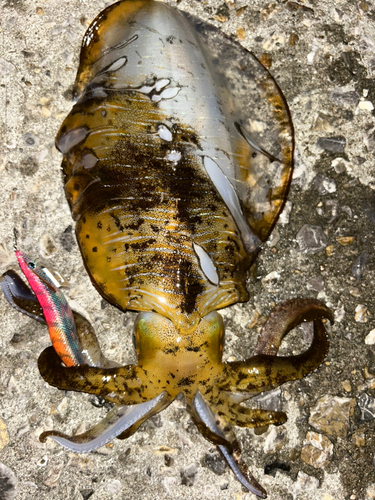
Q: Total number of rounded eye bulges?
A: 2